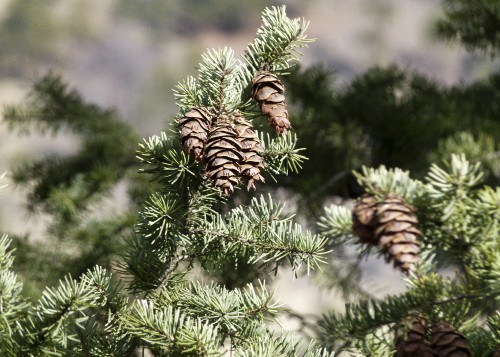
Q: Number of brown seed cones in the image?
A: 8